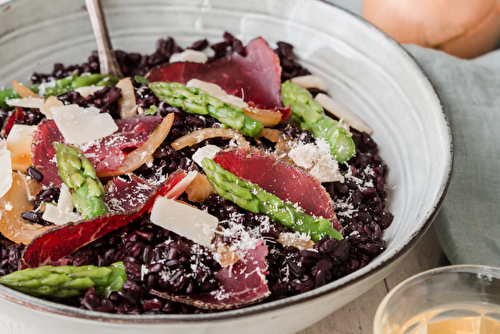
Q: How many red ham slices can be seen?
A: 5